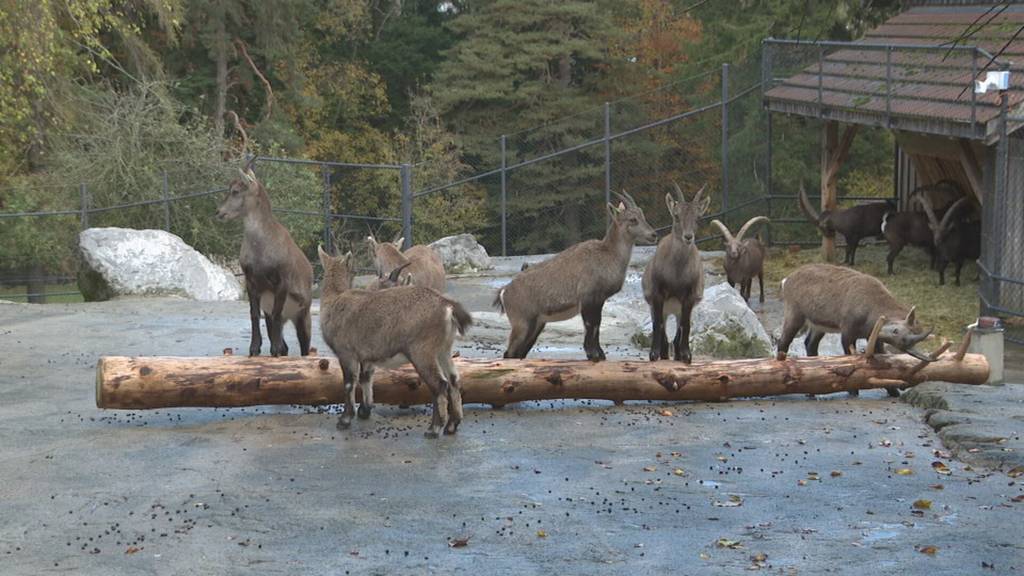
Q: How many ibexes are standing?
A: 11